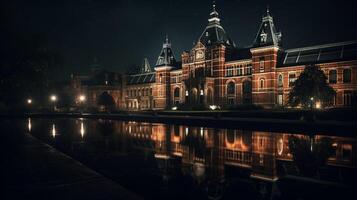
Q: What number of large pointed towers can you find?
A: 3